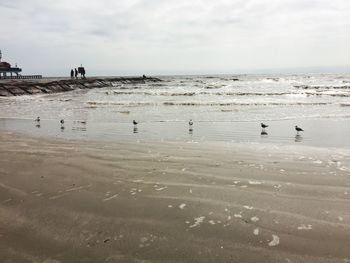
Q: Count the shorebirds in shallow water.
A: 6